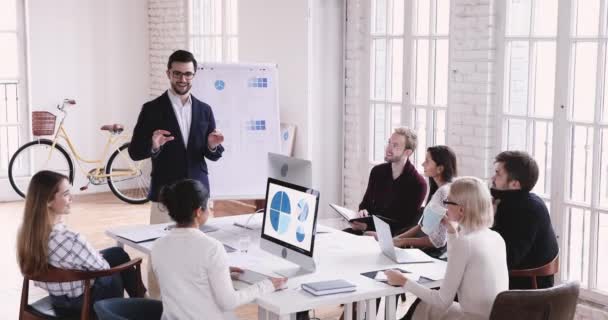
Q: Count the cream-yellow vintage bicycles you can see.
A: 1